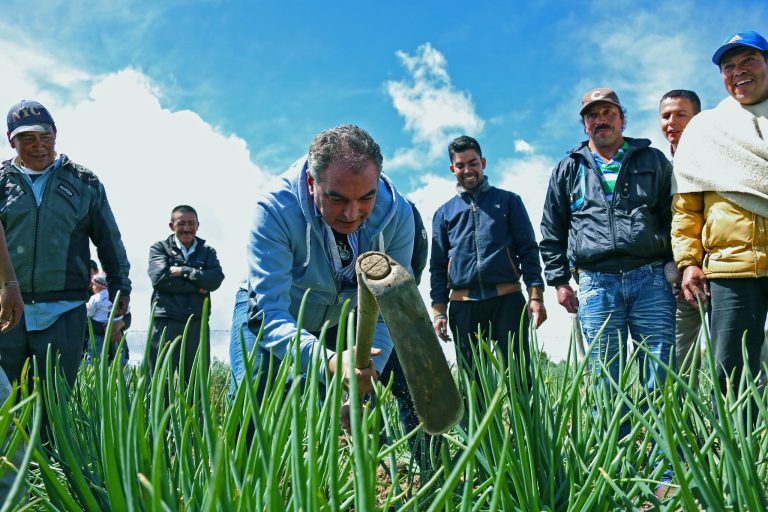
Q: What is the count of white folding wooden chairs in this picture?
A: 0